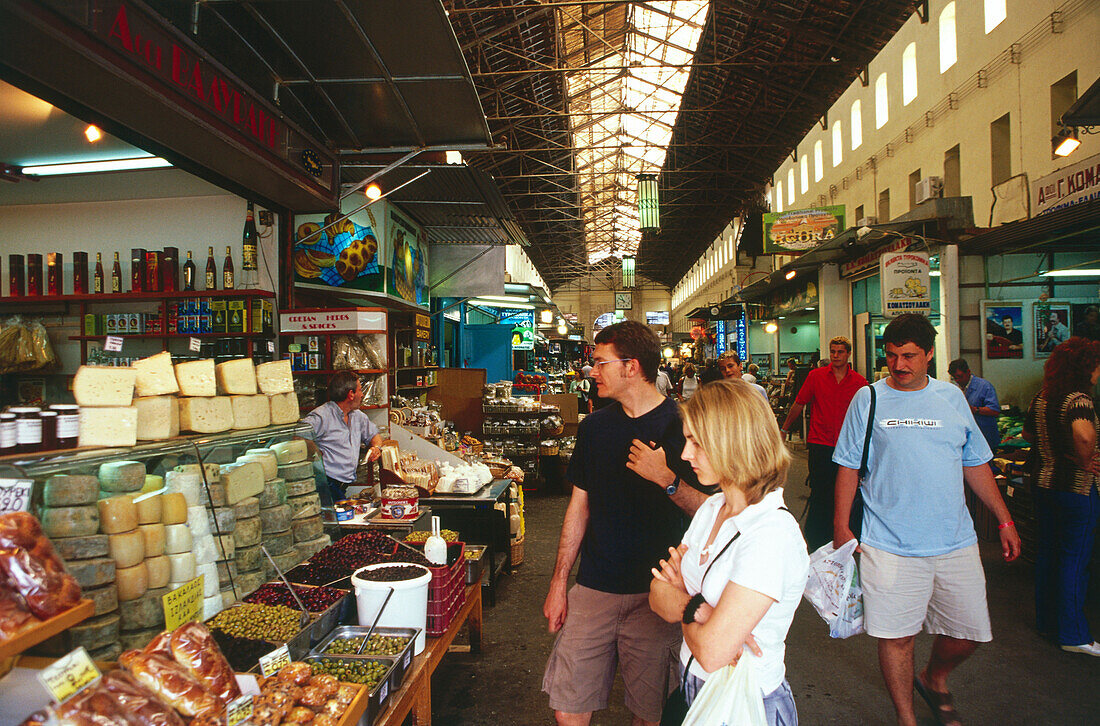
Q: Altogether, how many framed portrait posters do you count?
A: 2